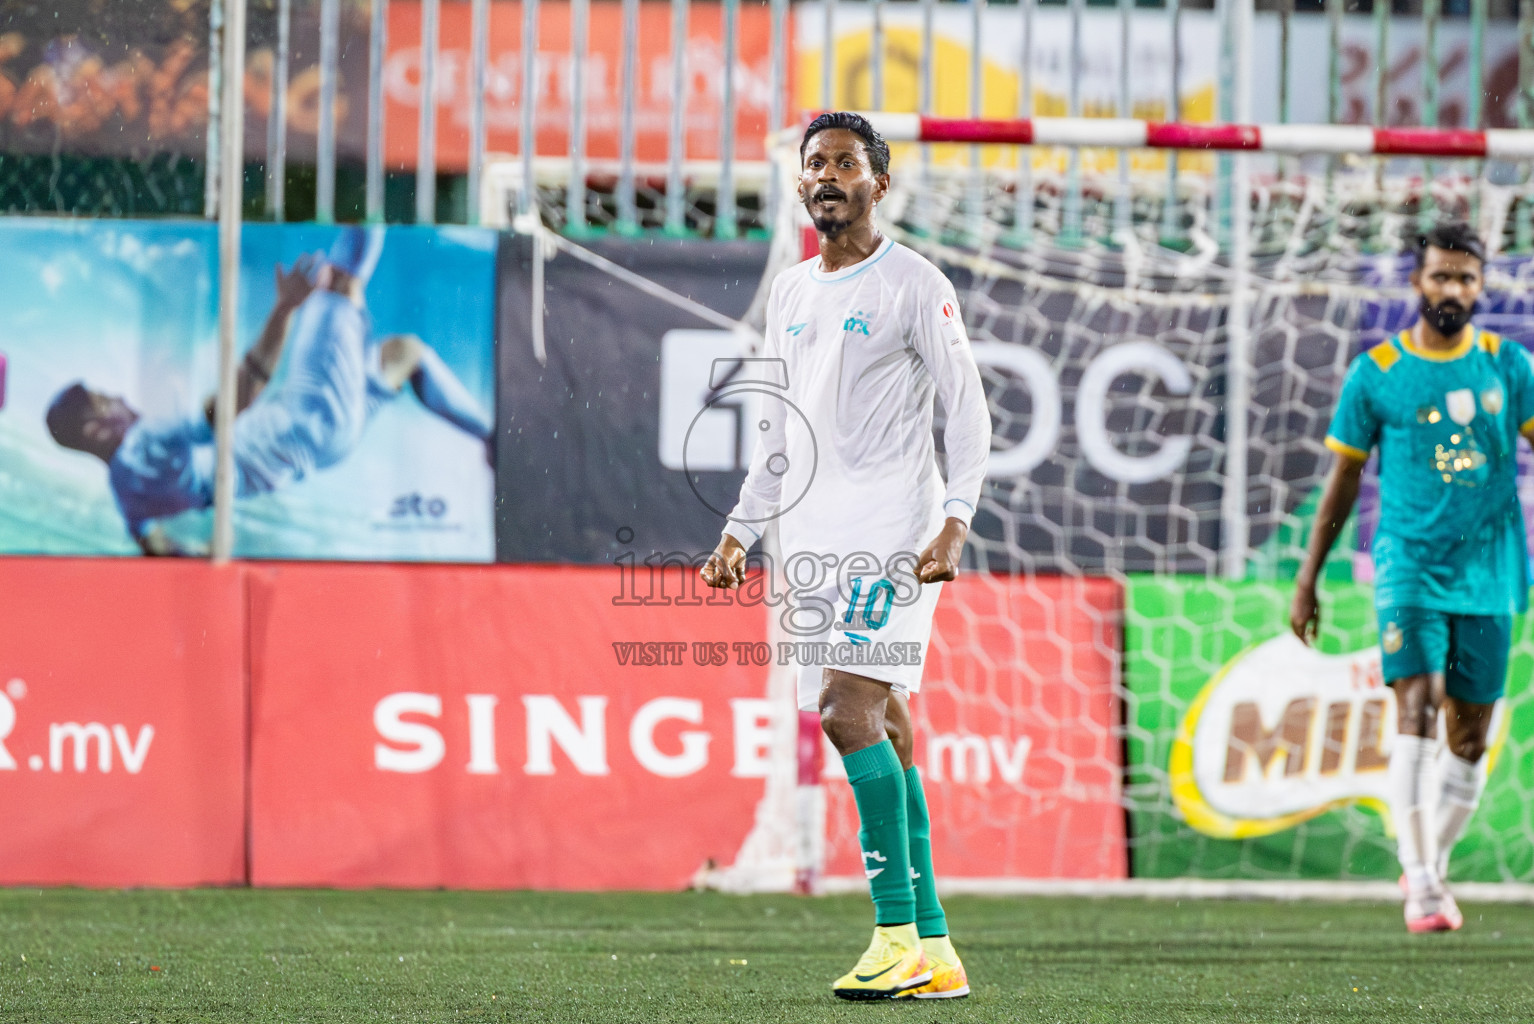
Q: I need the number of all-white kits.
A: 1